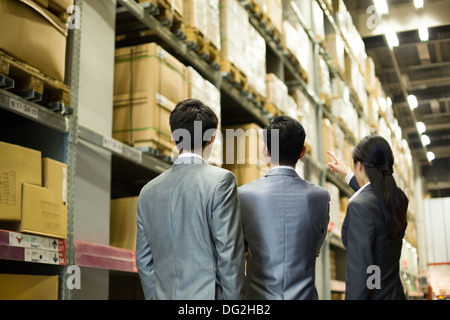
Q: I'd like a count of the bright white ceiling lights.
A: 8